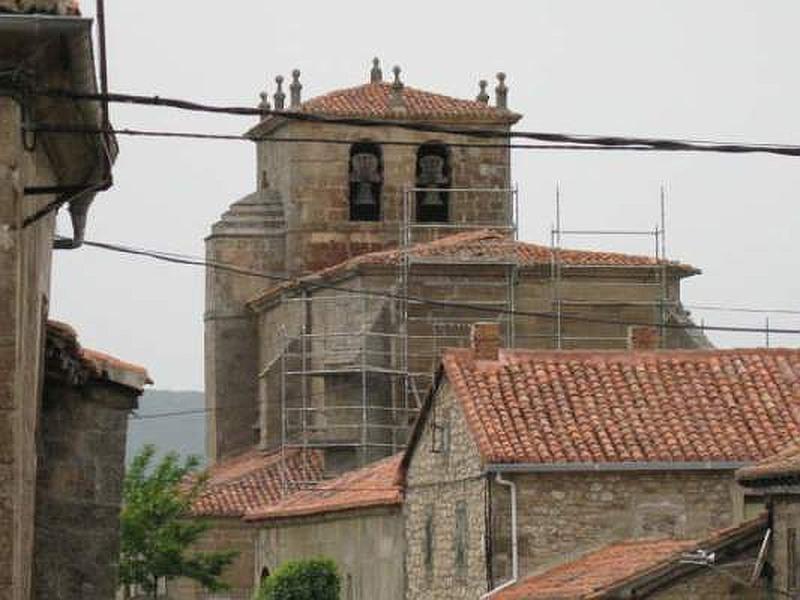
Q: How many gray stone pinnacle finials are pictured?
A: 7